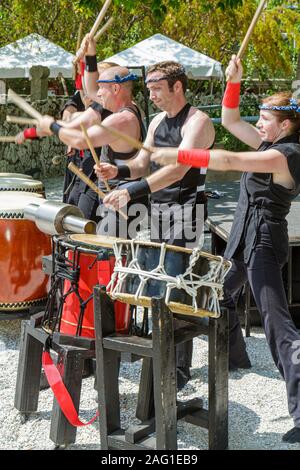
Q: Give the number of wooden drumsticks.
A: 10